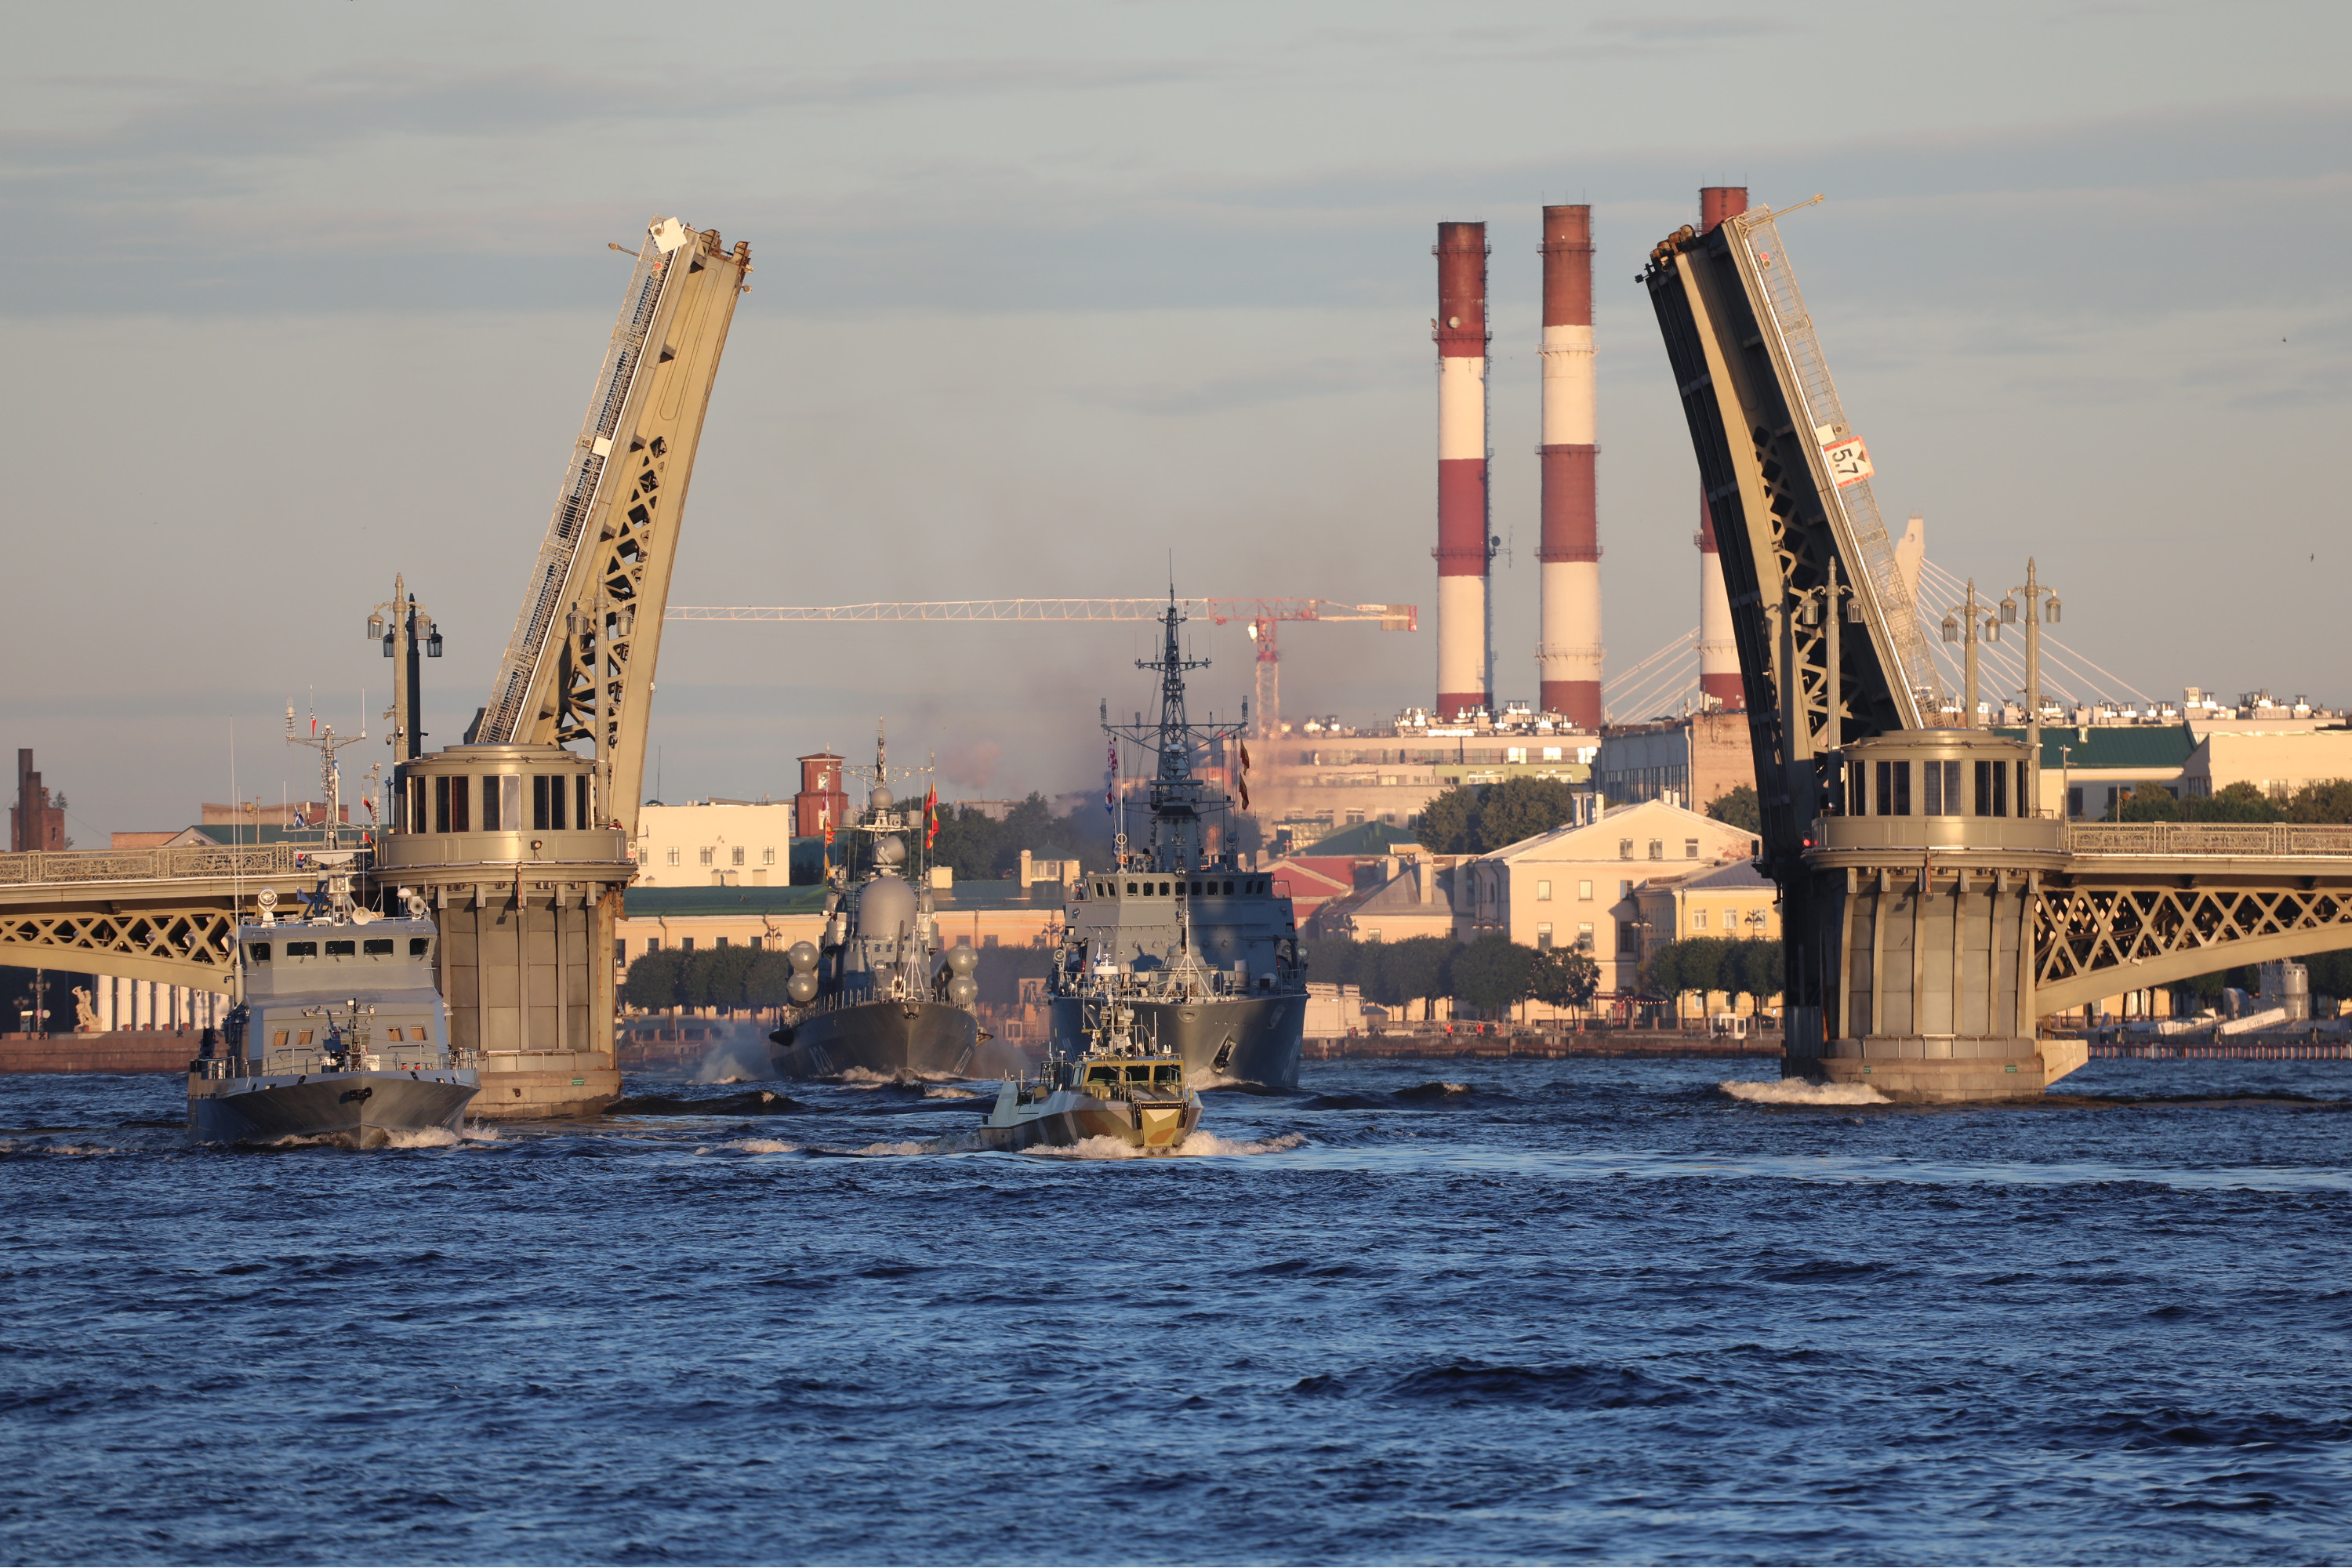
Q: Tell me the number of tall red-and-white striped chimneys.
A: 3